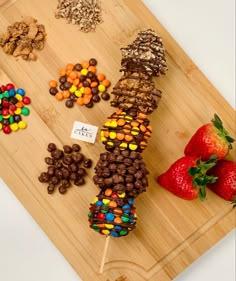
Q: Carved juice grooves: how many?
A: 1